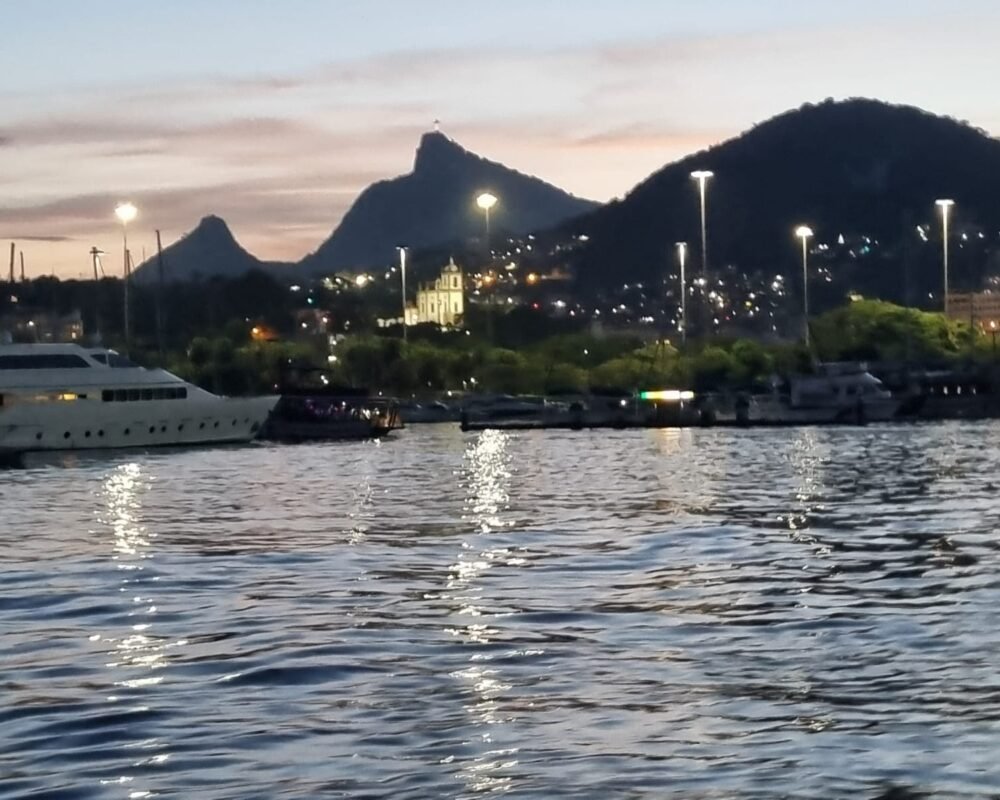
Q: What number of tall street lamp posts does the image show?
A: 7